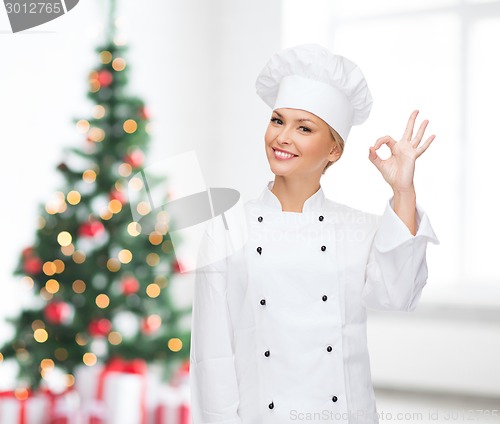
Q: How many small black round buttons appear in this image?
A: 10